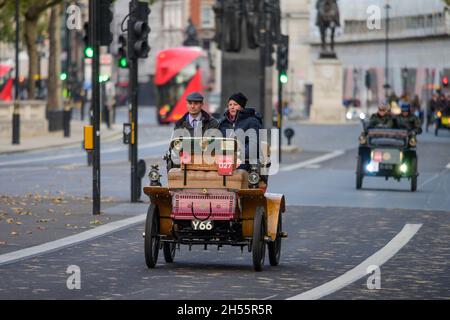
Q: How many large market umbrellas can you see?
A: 0